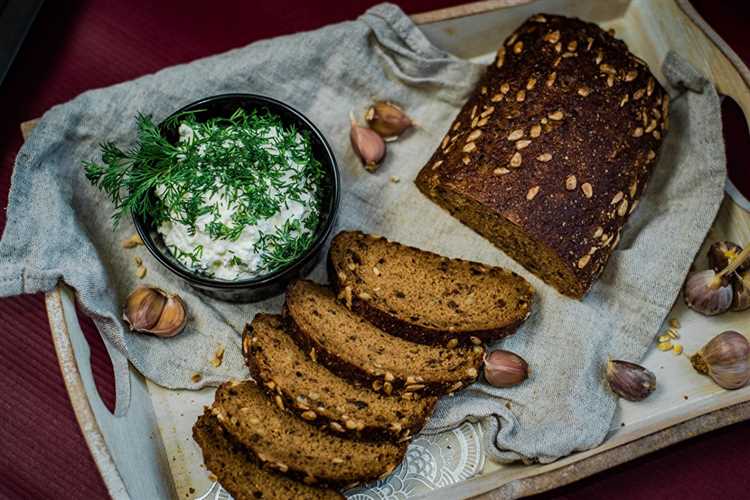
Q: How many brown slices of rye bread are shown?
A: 5